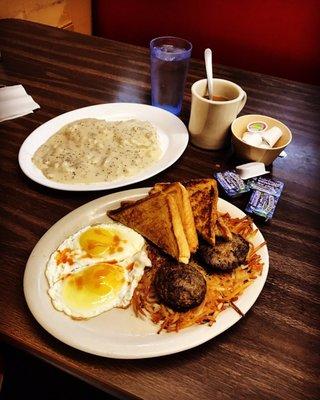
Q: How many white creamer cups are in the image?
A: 3